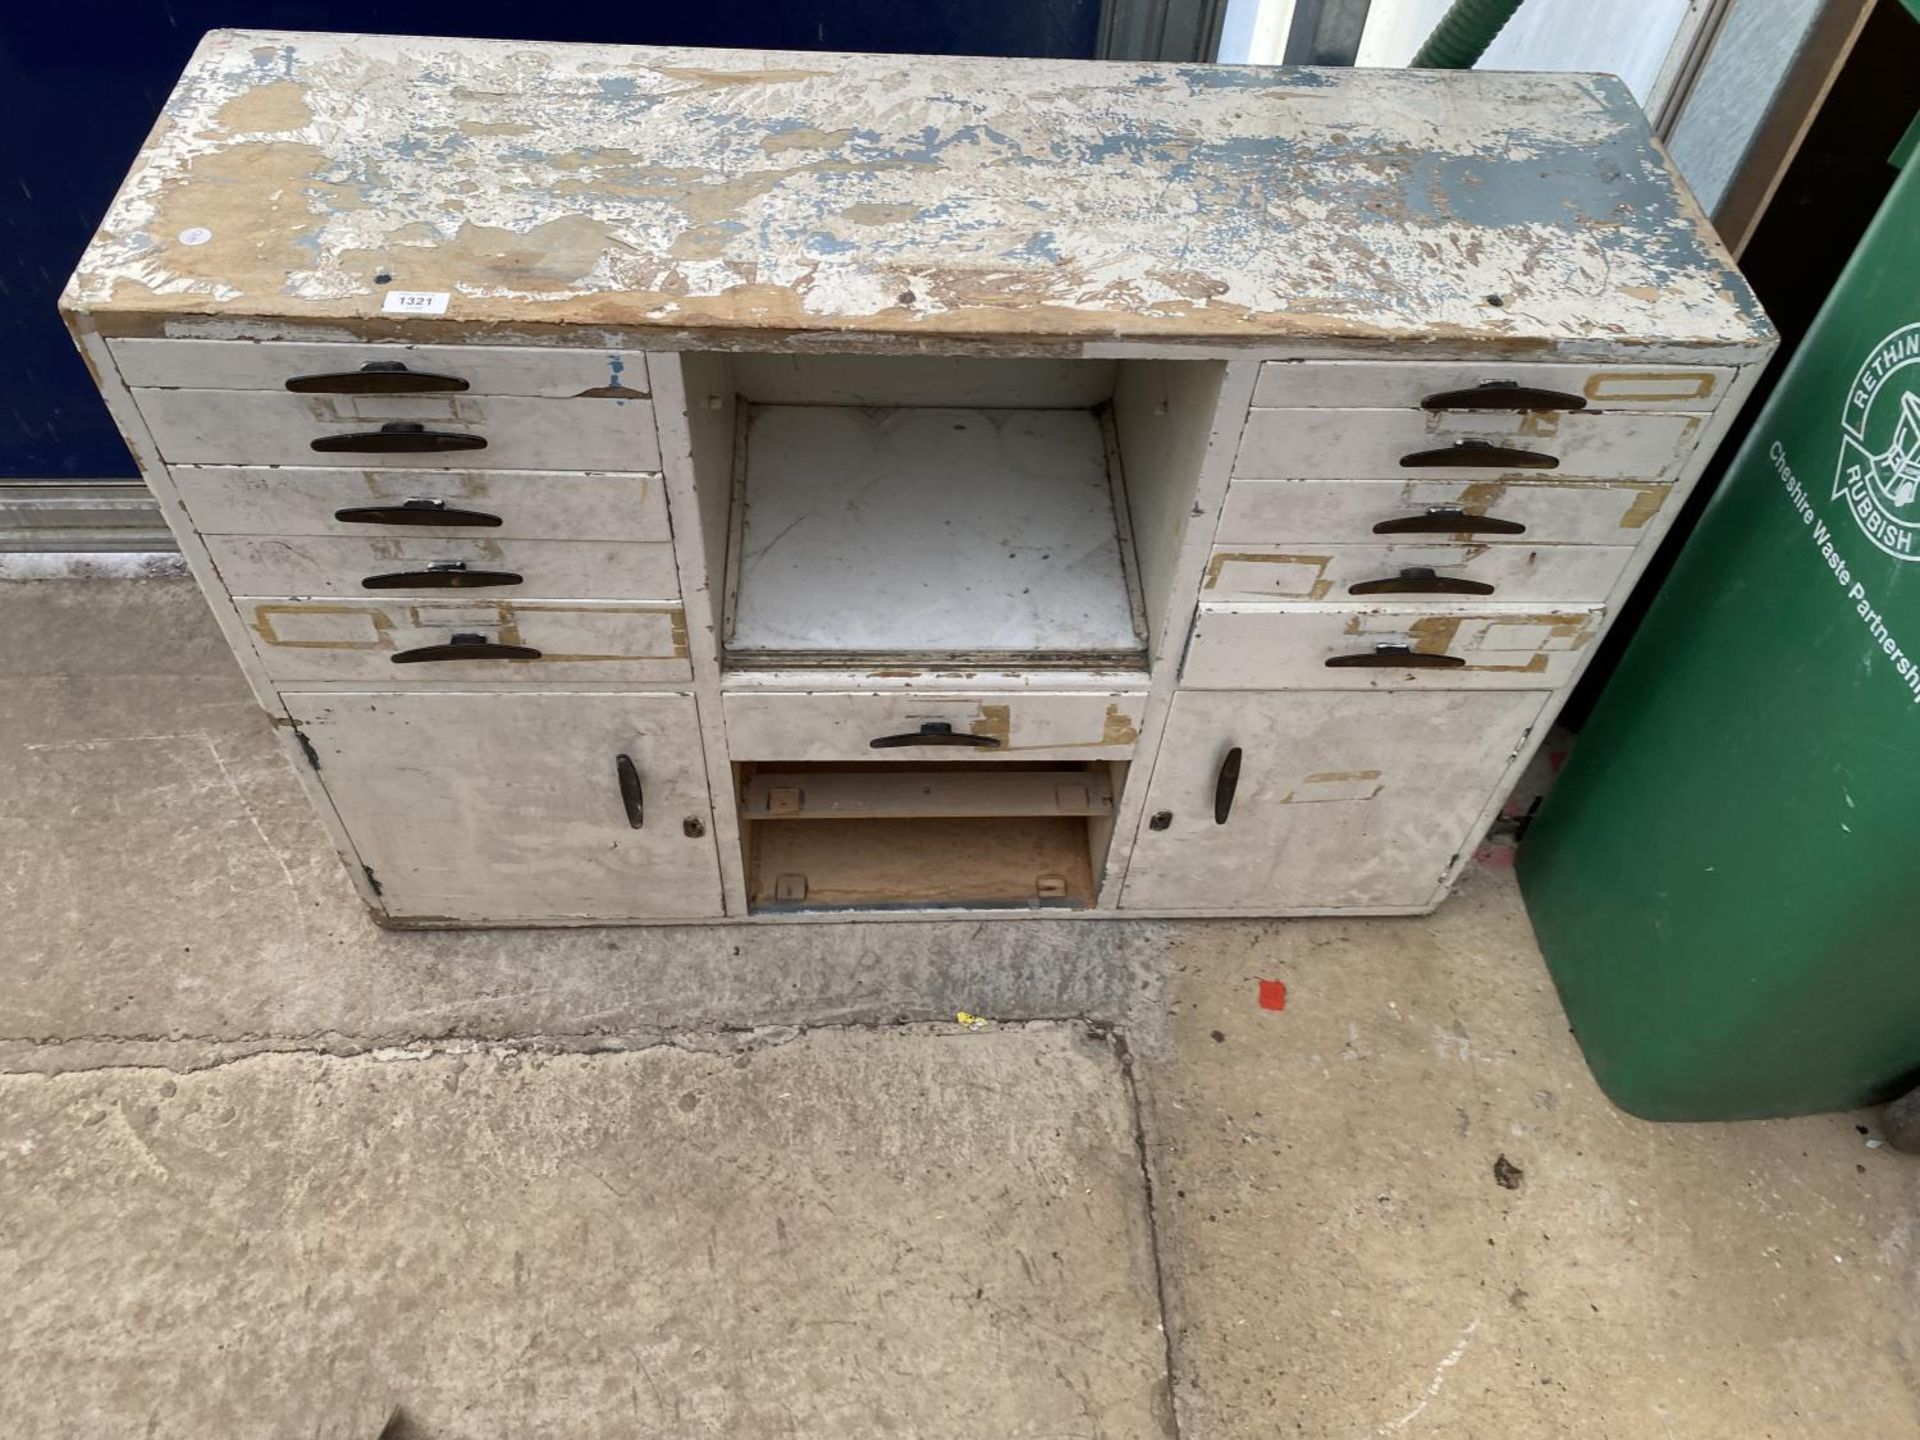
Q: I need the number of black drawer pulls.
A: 11